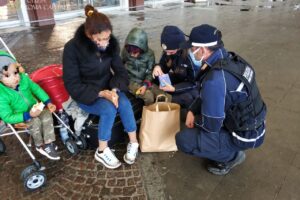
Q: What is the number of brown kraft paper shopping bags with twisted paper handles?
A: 1